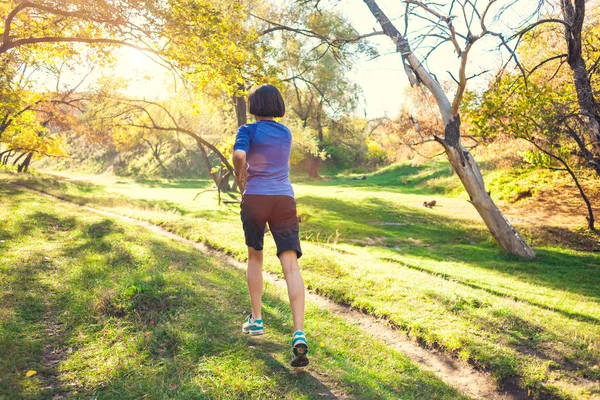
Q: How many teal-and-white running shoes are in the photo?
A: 2